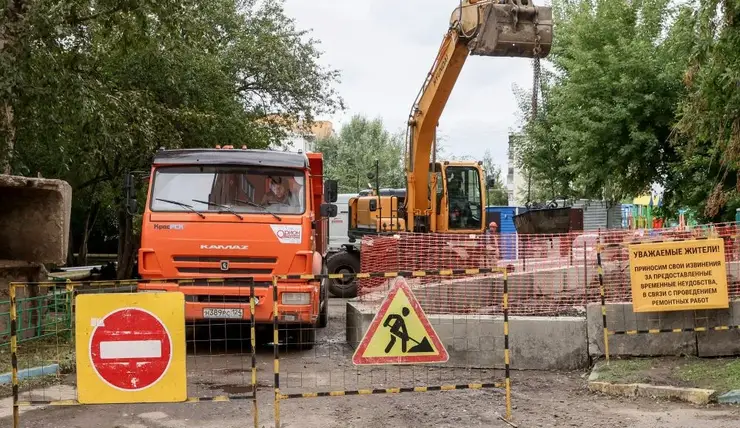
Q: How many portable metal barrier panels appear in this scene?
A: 3